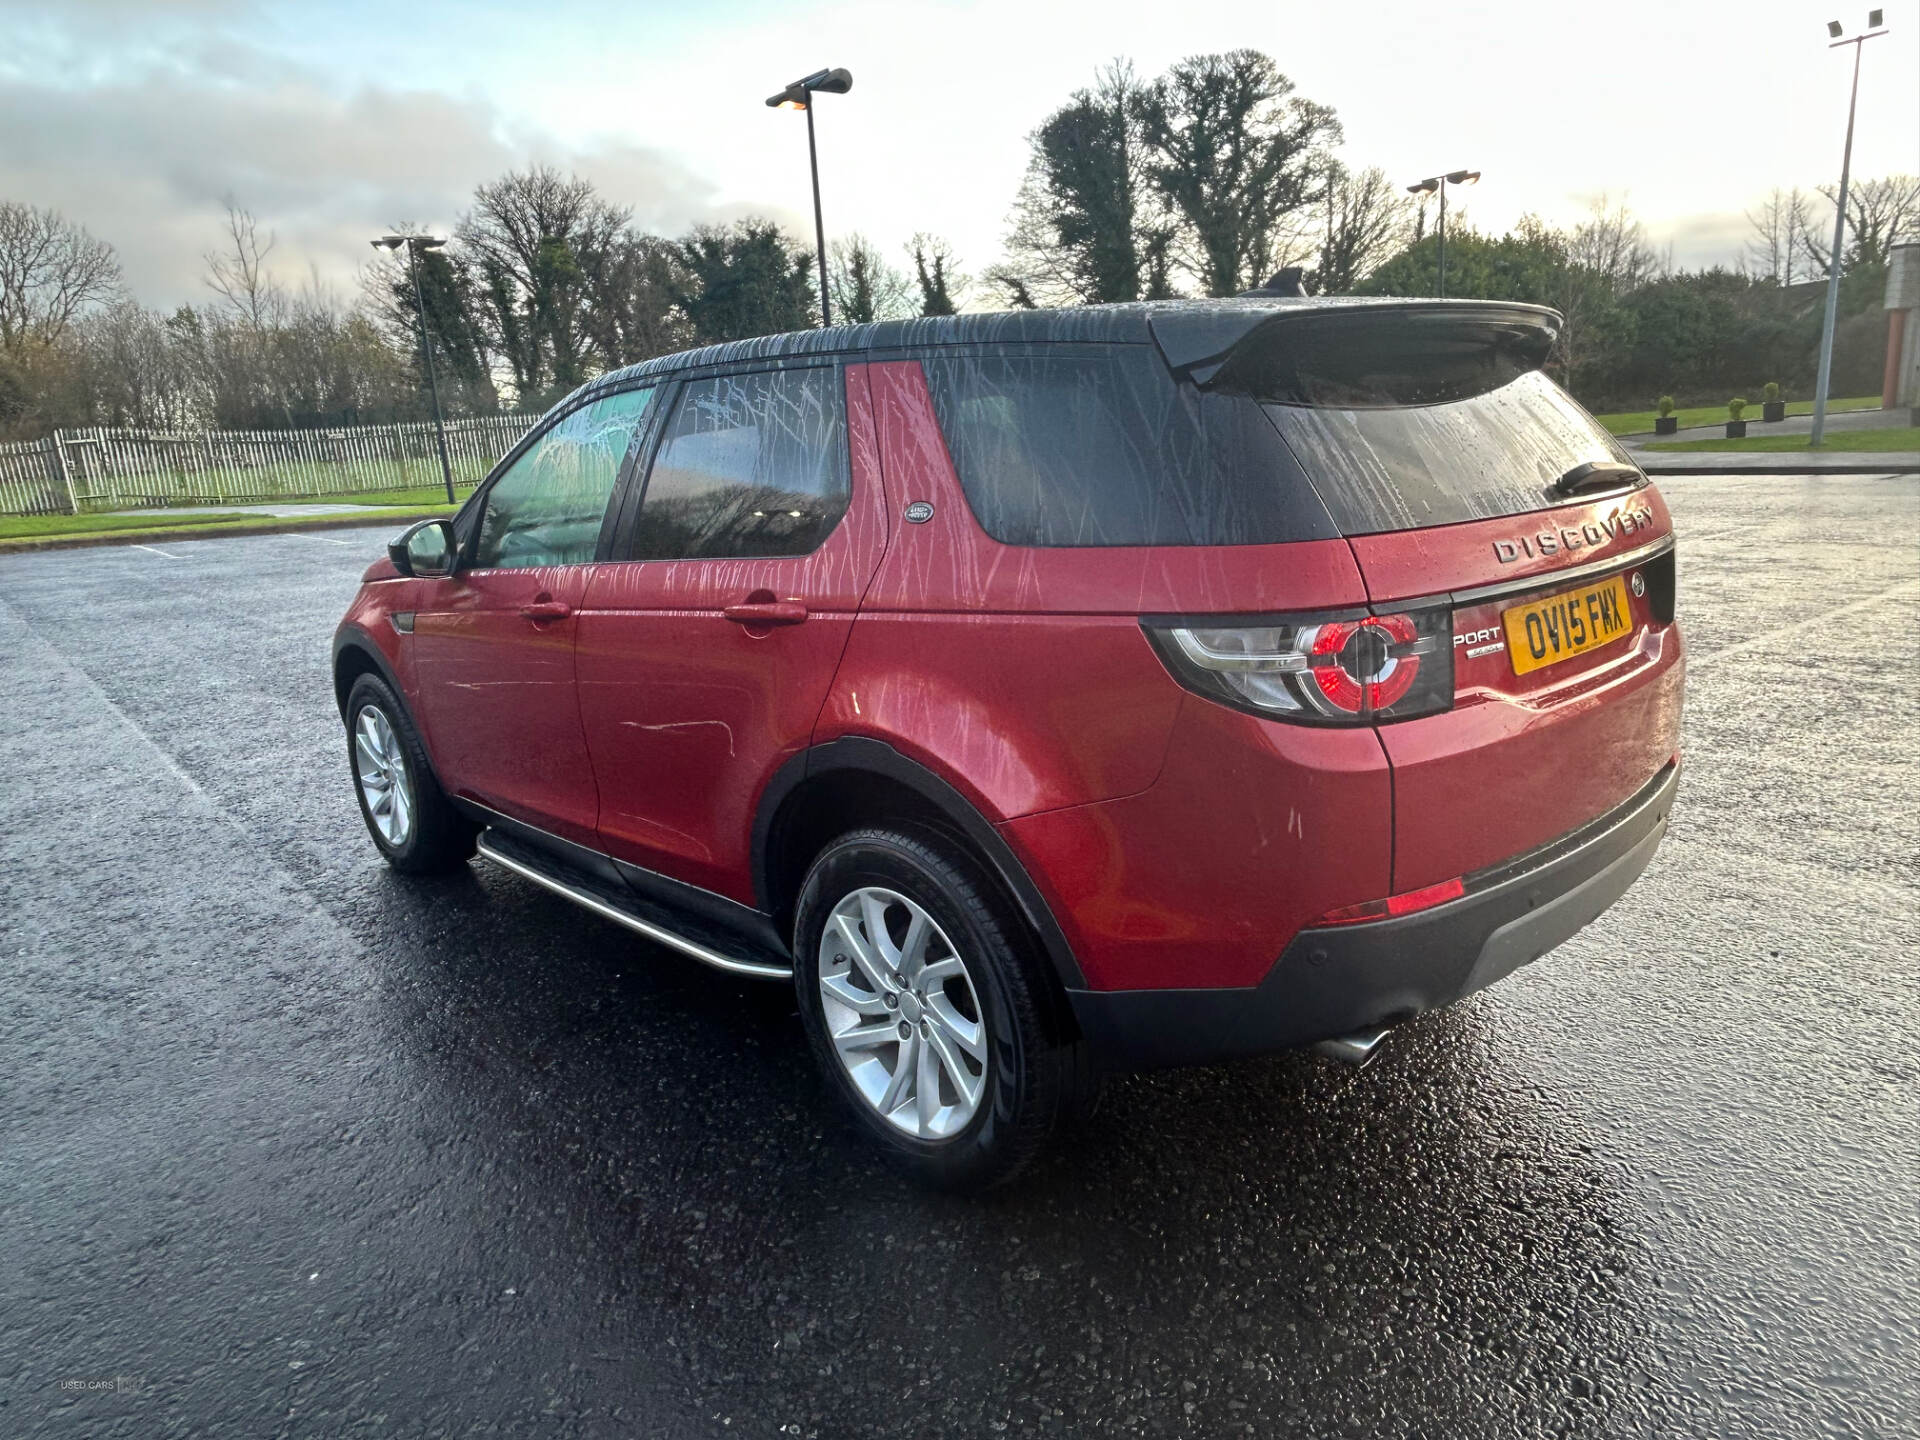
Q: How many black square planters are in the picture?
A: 3